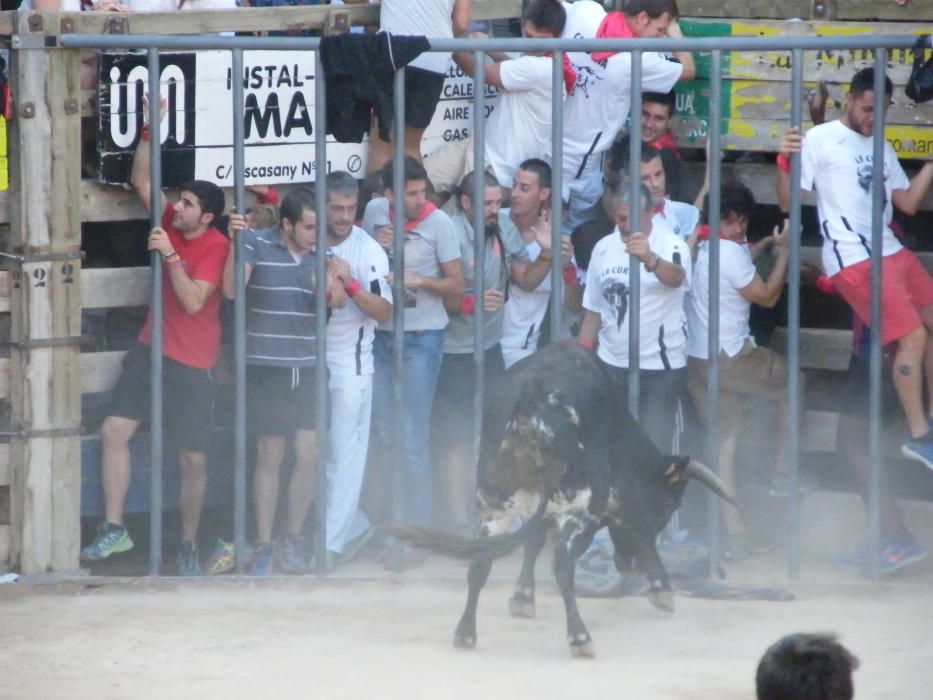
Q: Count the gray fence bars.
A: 10